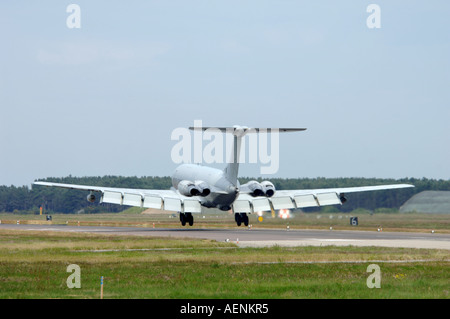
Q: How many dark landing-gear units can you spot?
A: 2